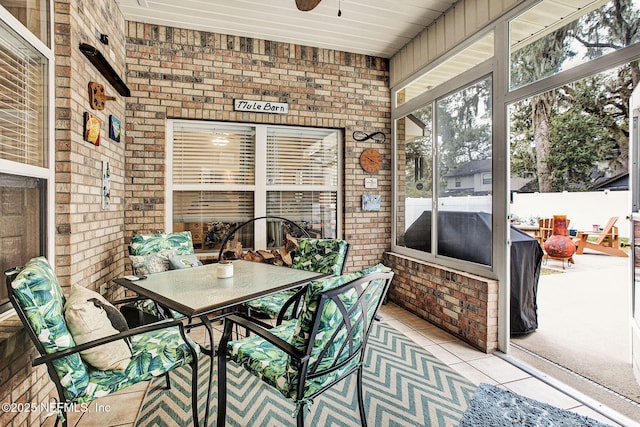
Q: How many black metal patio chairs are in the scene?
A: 4